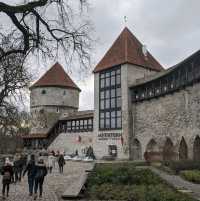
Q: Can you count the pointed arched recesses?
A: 5